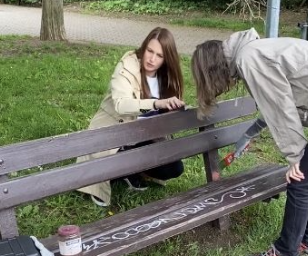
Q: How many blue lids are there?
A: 0